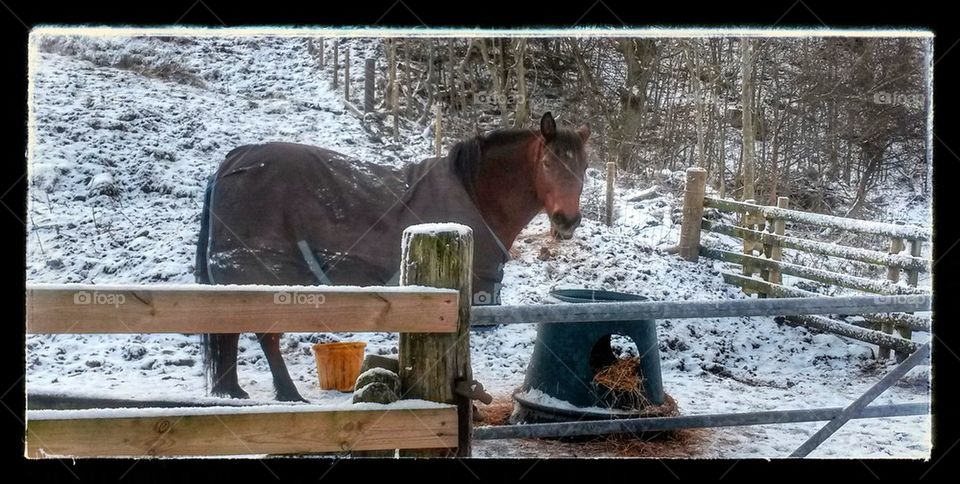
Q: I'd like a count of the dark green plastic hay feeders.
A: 1